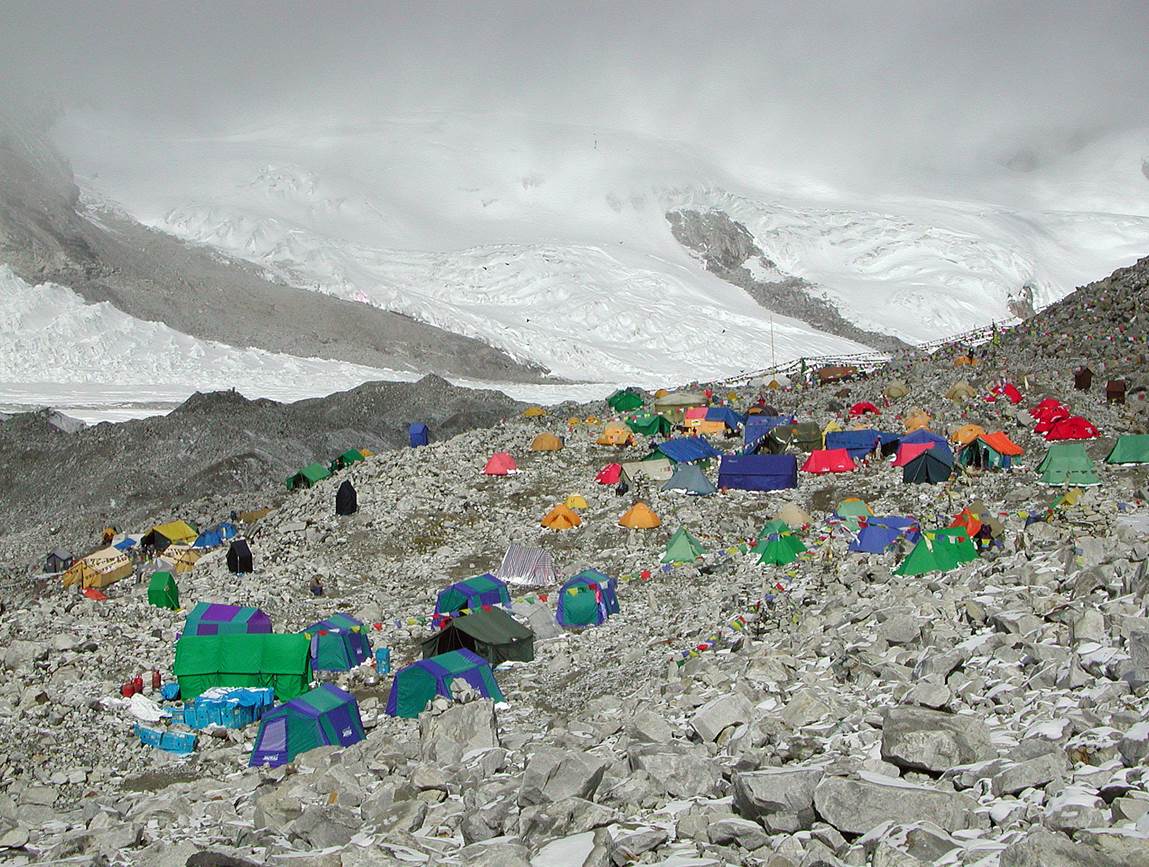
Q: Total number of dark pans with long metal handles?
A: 0